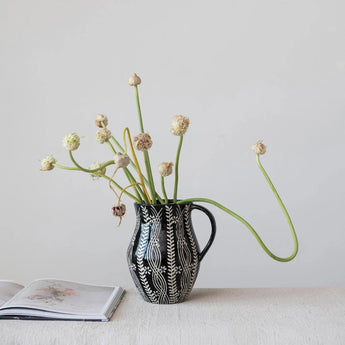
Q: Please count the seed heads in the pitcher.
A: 12